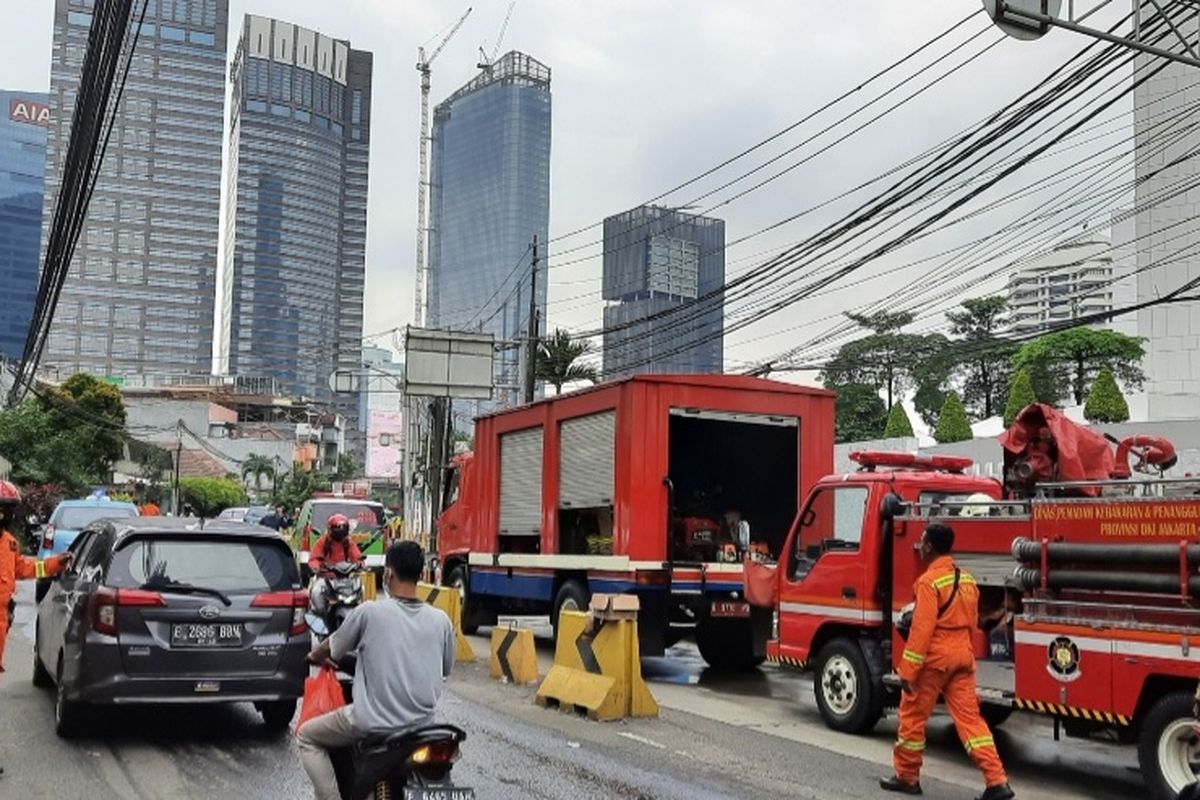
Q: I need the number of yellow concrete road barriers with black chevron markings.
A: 3